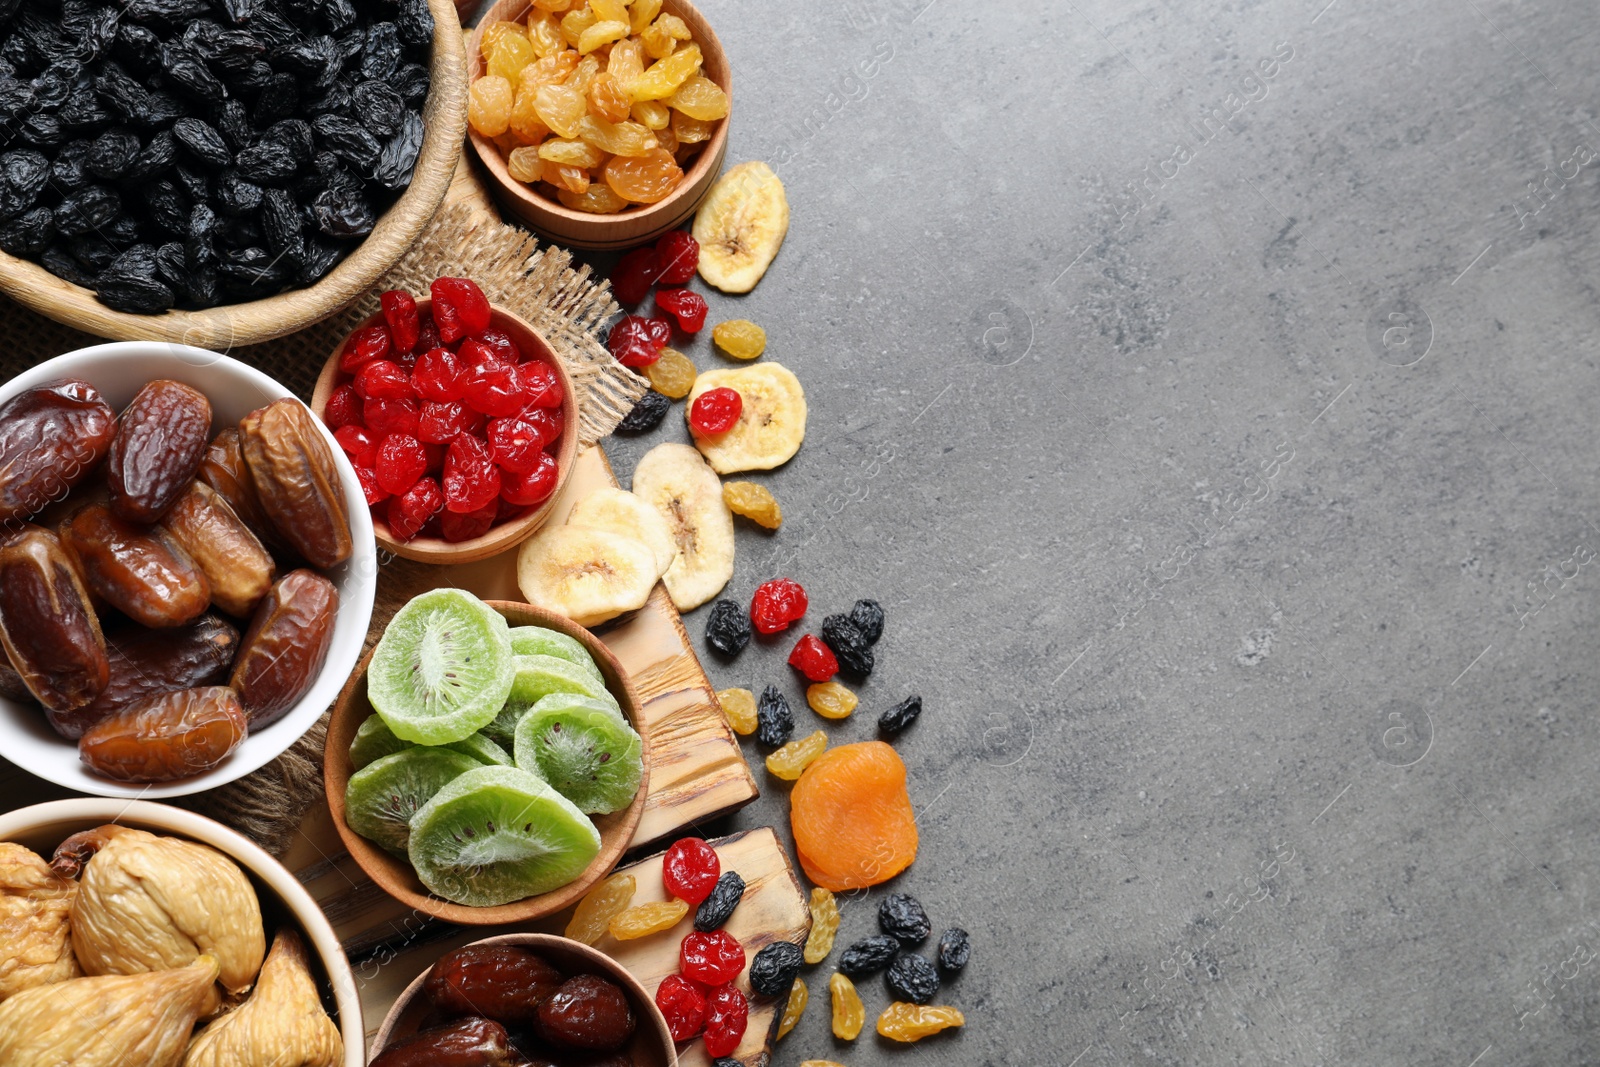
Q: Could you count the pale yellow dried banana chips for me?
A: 5